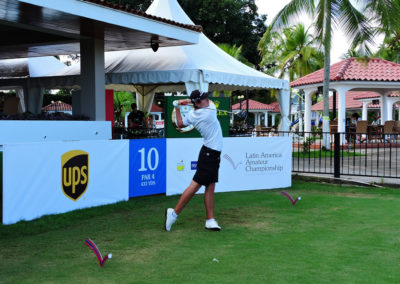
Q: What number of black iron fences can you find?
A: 1